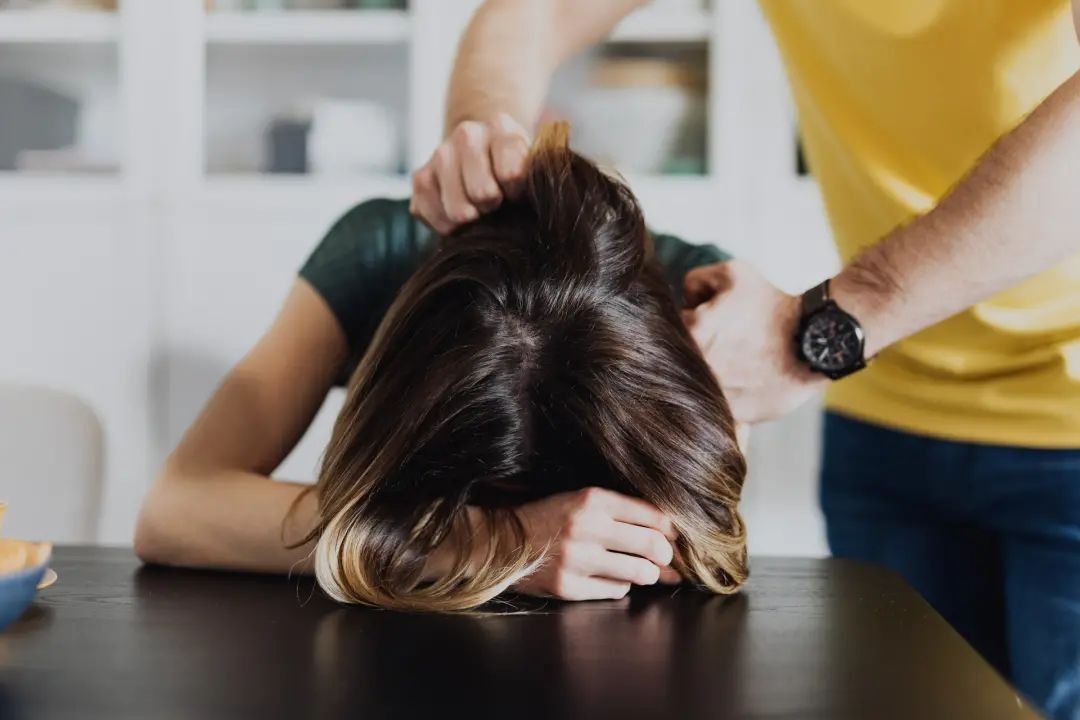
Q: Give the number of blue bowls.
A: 1